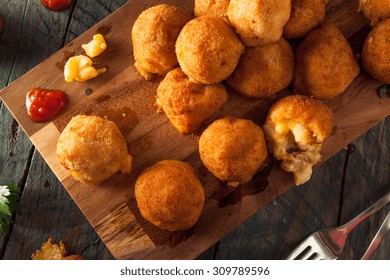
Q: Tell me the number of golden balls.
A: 14